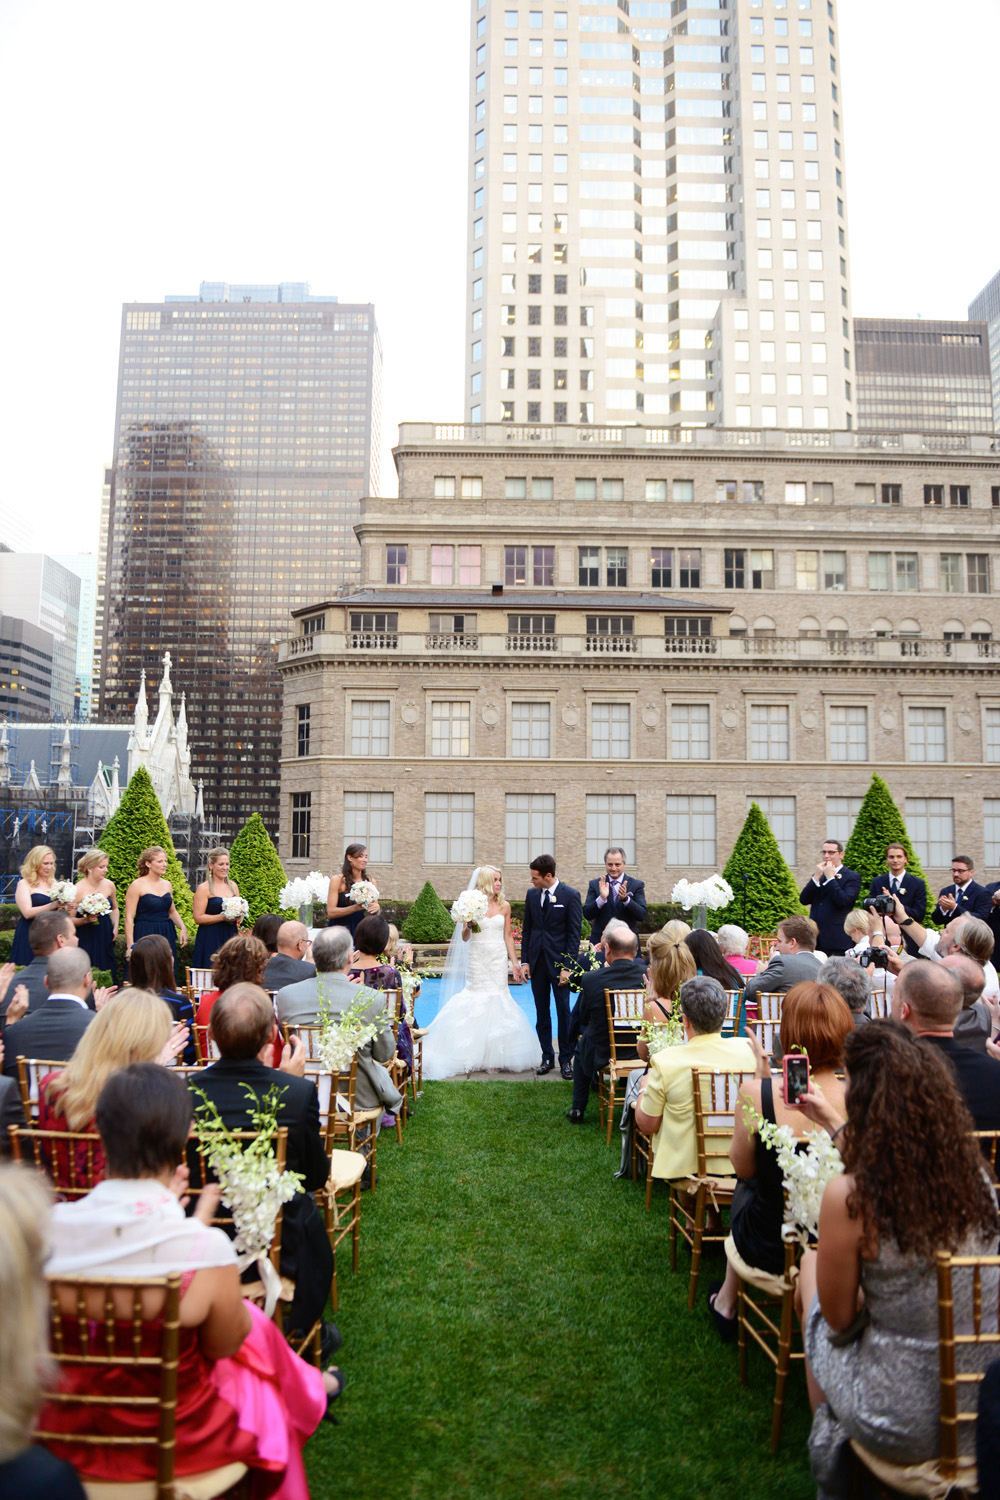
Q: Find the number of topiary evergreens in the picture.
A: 5